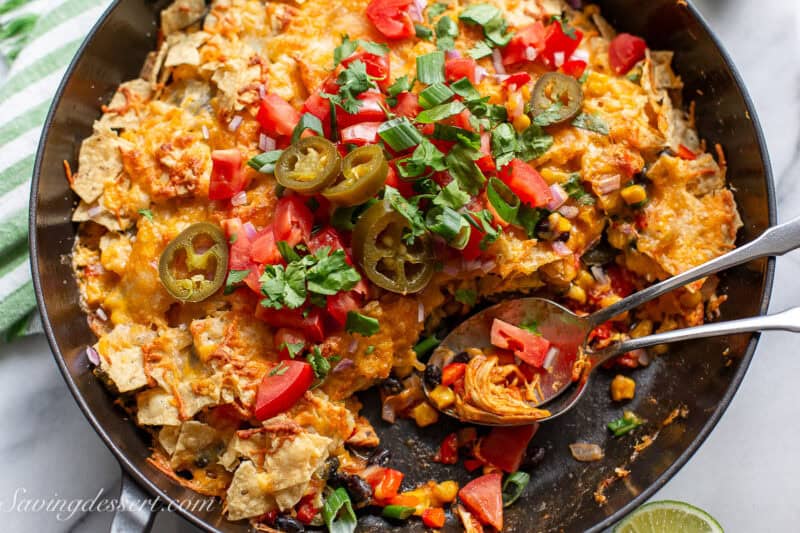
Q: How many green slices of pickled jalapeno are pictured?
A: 5